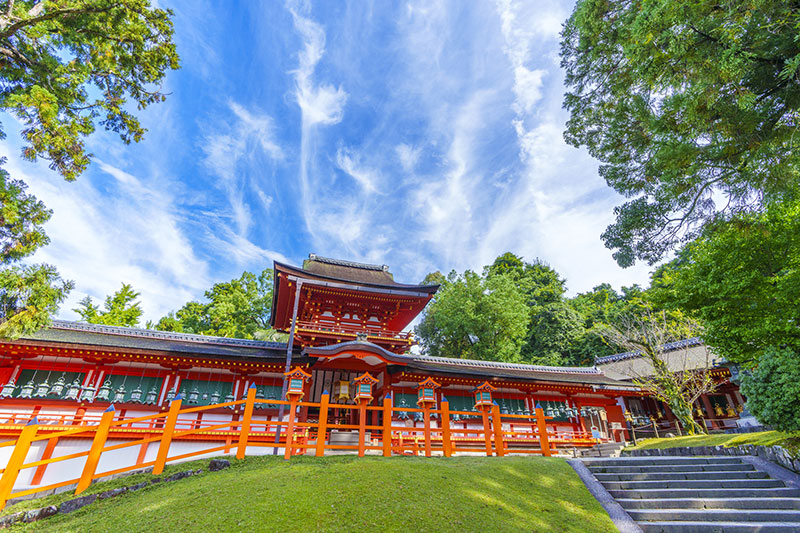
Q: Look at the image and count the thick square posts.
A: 9